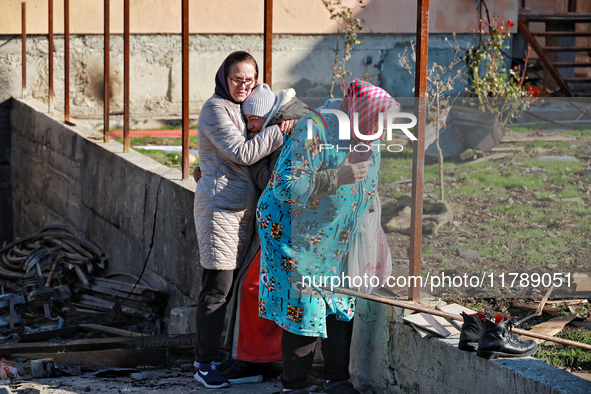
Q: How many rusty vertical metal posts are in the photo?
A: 8